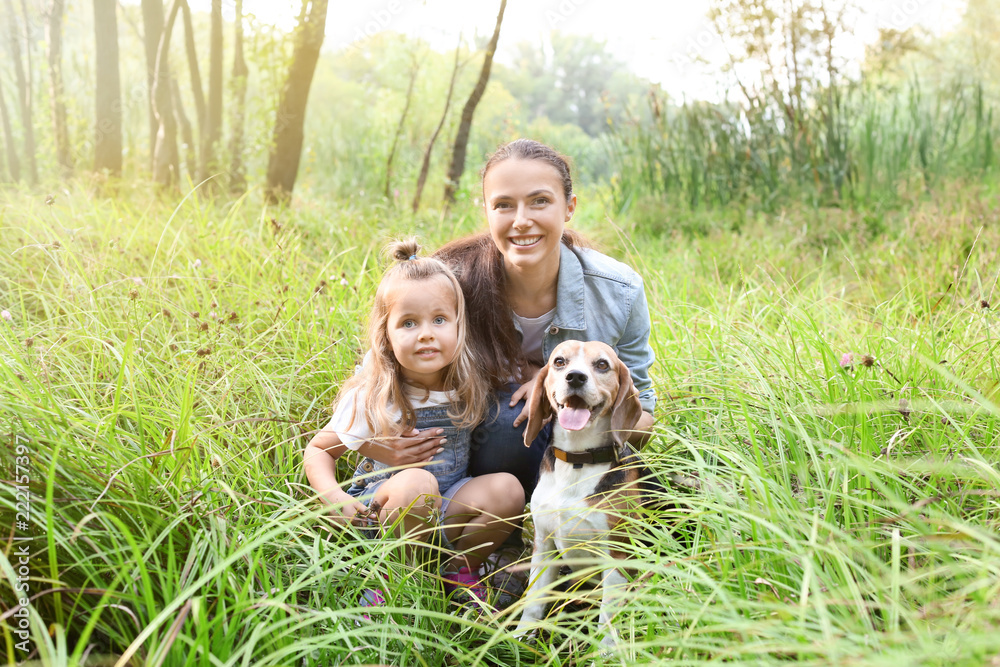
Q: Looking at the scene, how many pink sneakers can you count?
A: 2